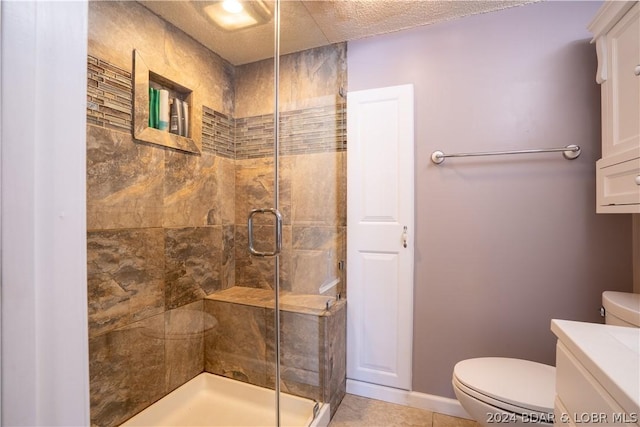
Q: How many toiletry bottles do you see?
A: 5